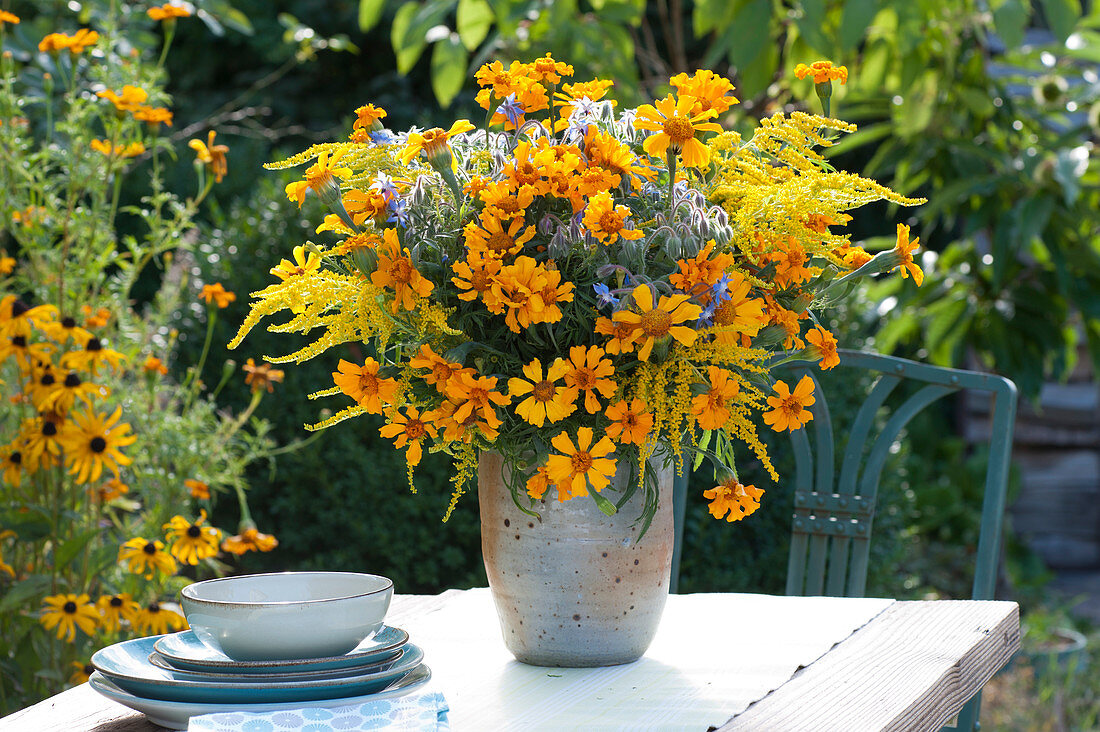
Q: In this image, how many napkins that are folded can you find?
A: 1